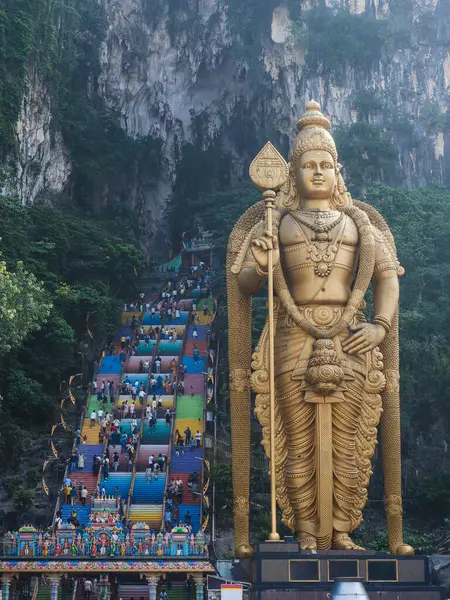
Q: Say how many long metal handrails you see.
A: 5